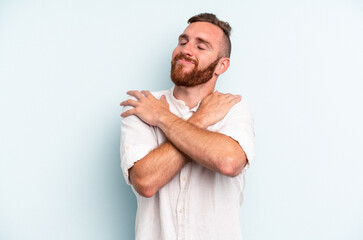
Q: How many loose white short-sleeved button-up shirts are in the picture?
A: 1